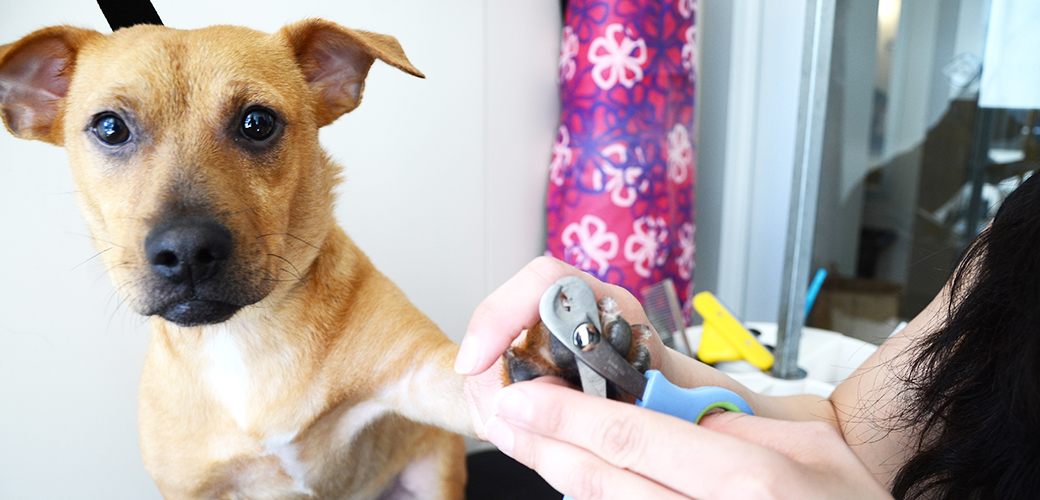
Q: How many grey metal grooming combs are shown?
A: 1